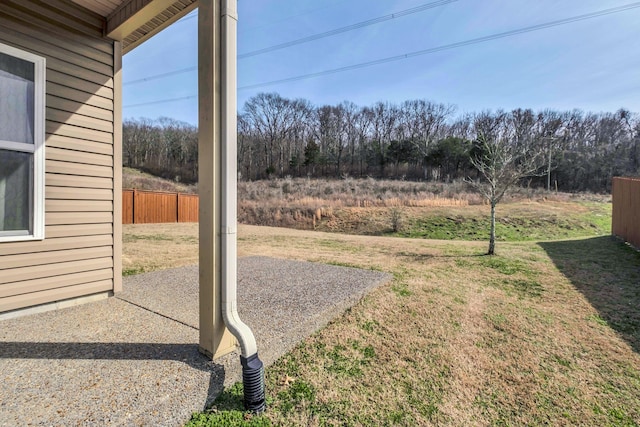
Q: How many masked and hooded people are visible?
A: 0